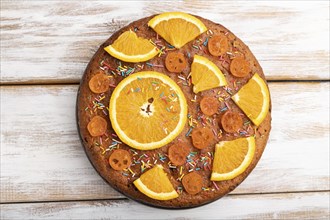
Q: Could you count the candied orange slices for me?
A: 11